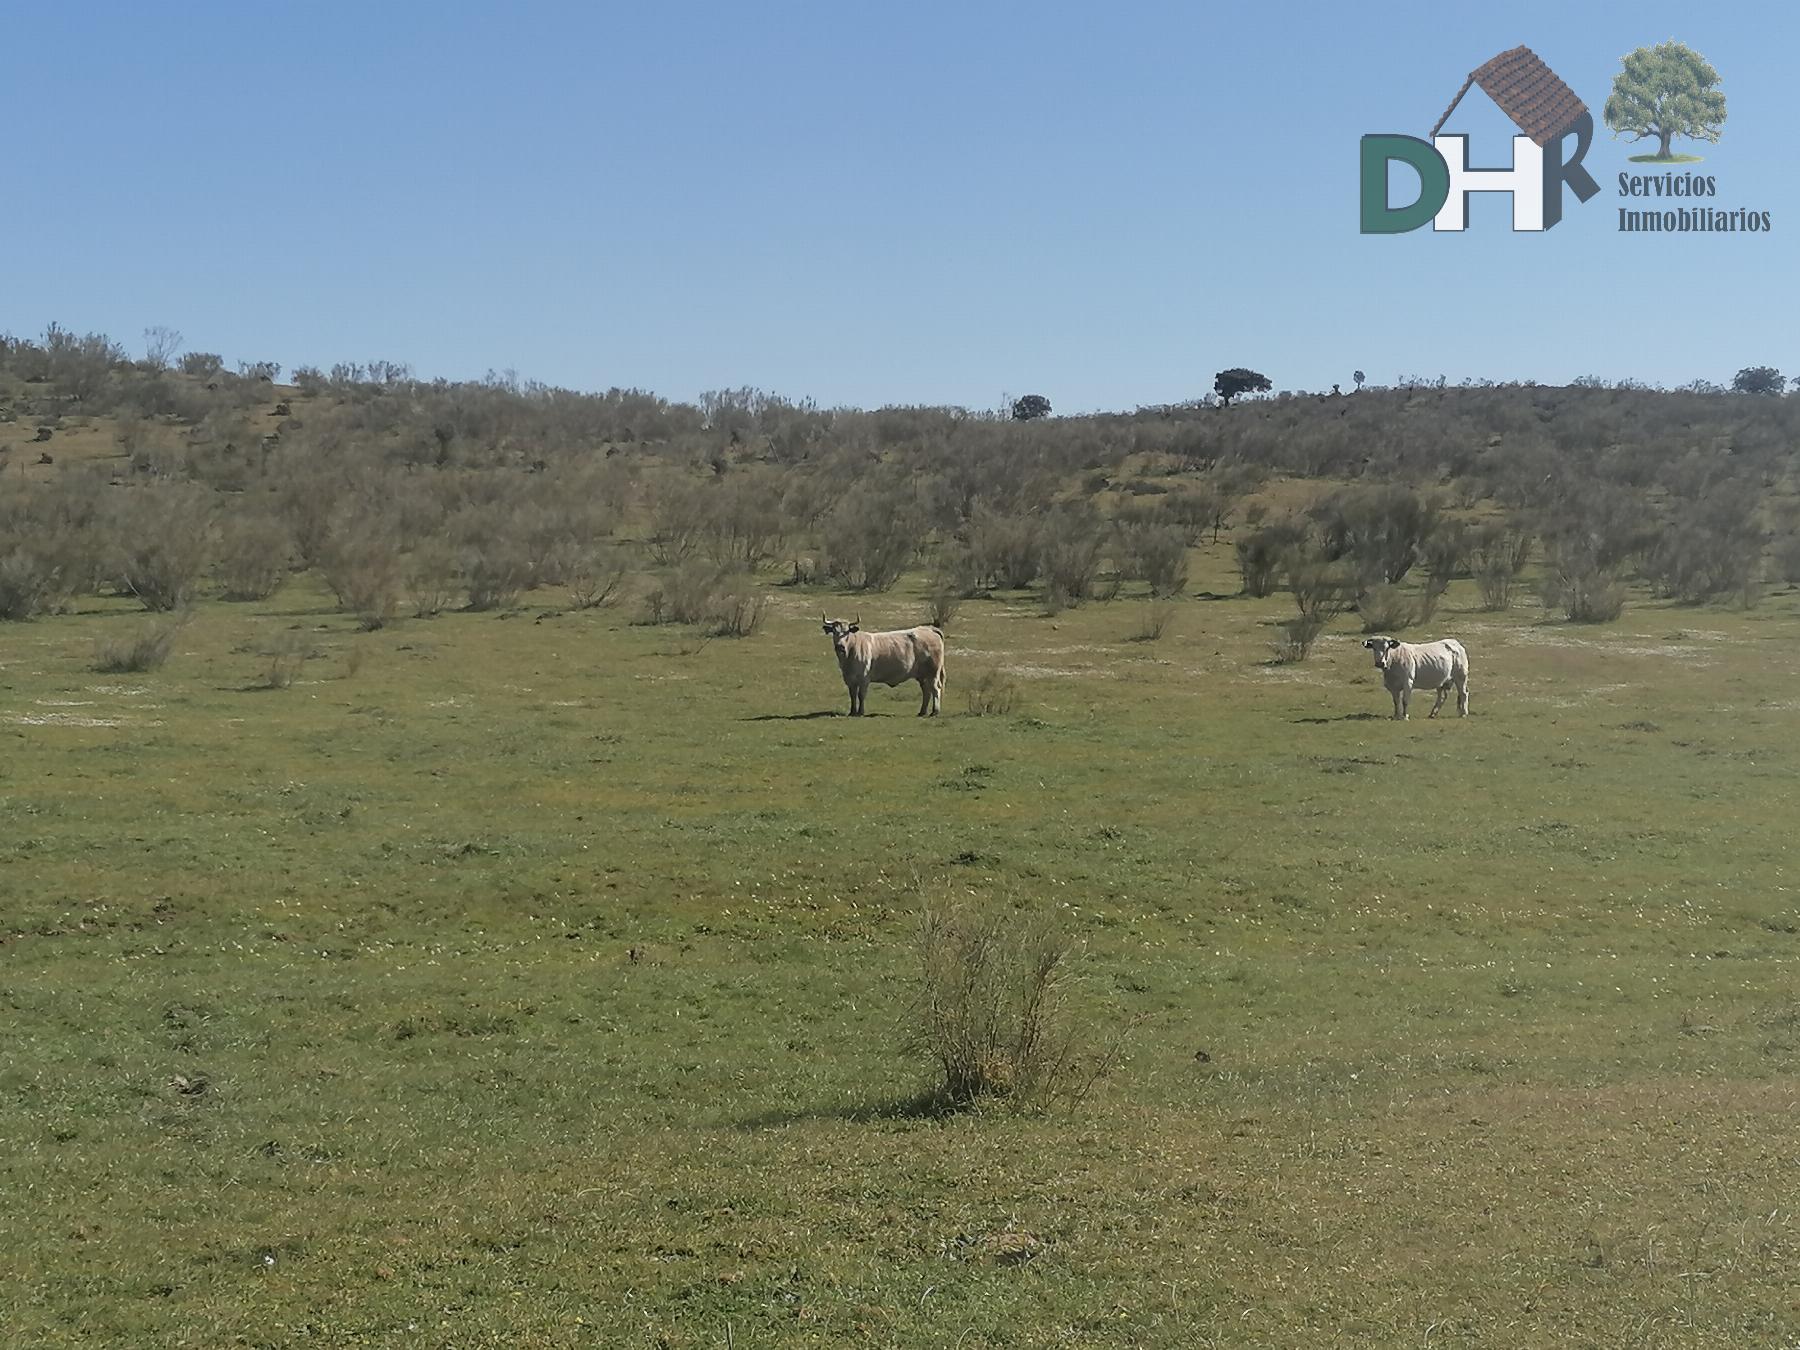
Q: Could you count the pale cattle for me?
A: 2